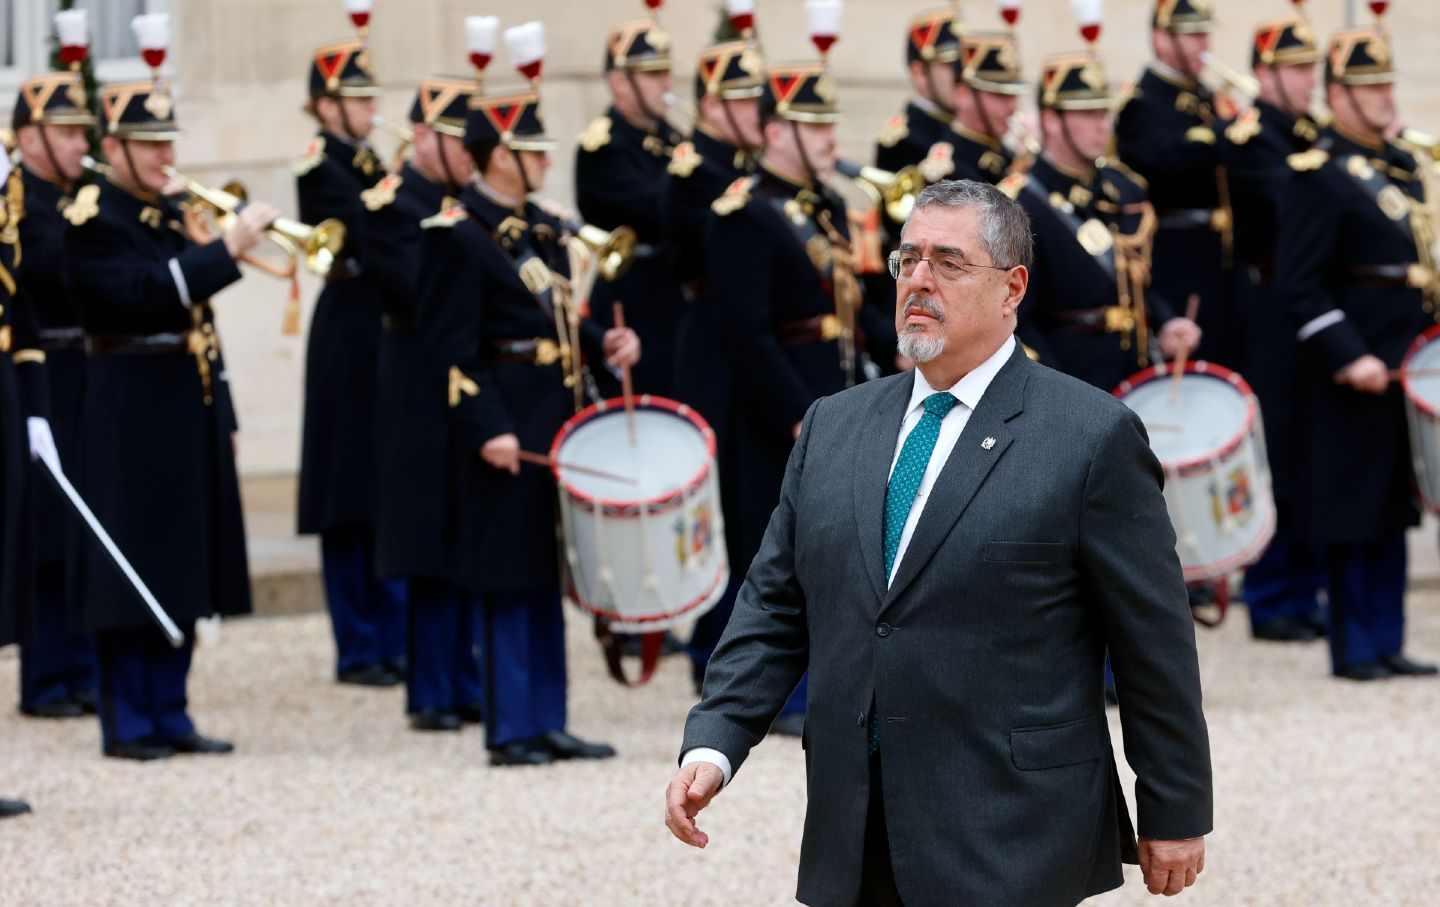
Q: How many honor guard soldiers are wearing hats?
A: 14